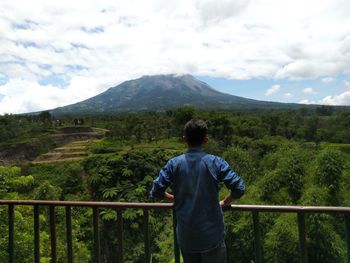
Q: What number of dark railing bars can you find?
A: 11